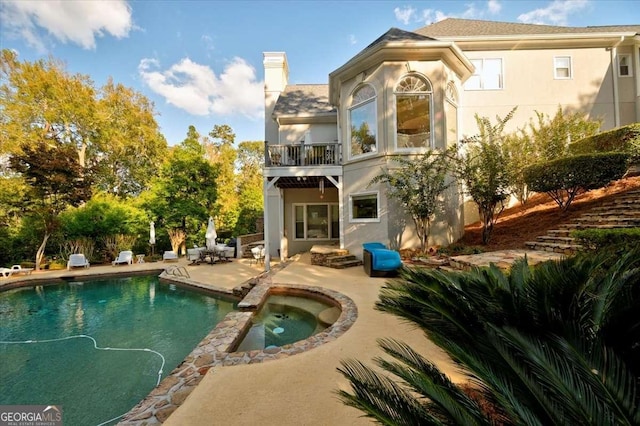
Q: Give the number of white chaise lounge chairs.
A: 4